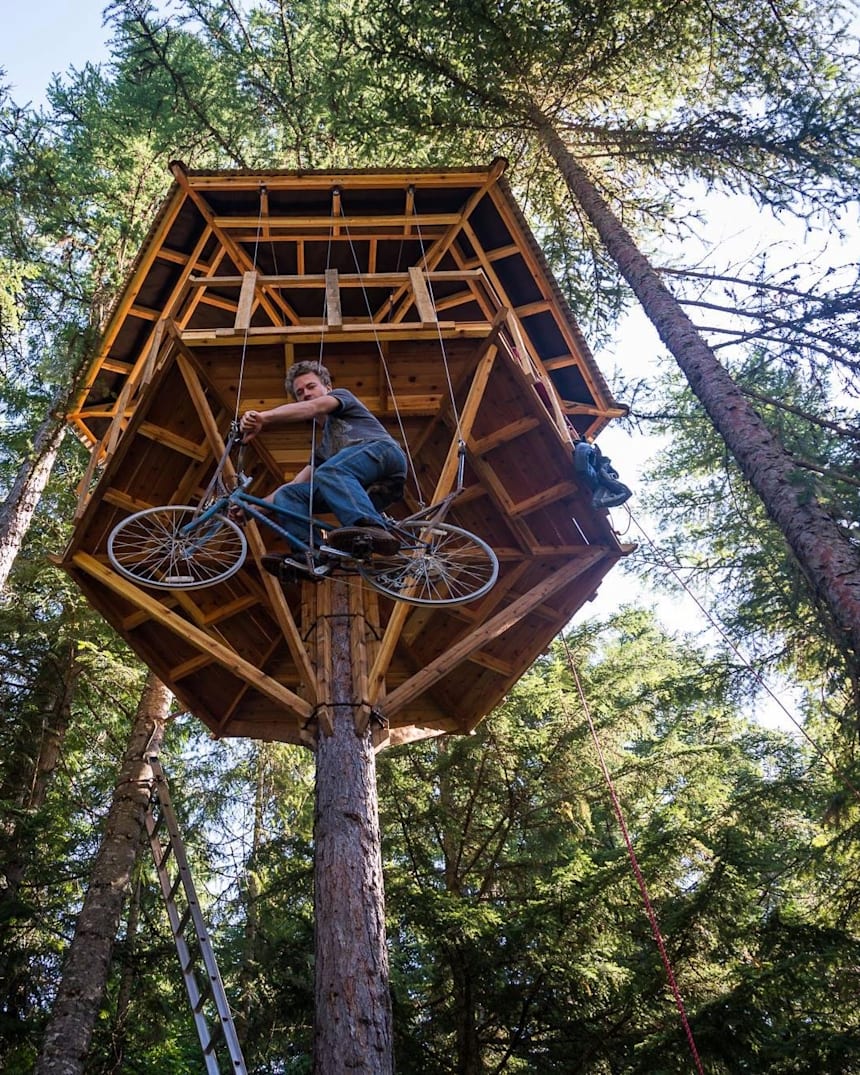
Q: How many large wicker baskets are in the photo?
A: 0